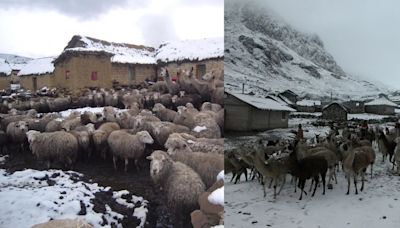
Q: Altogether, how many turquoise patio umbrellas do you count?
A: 0